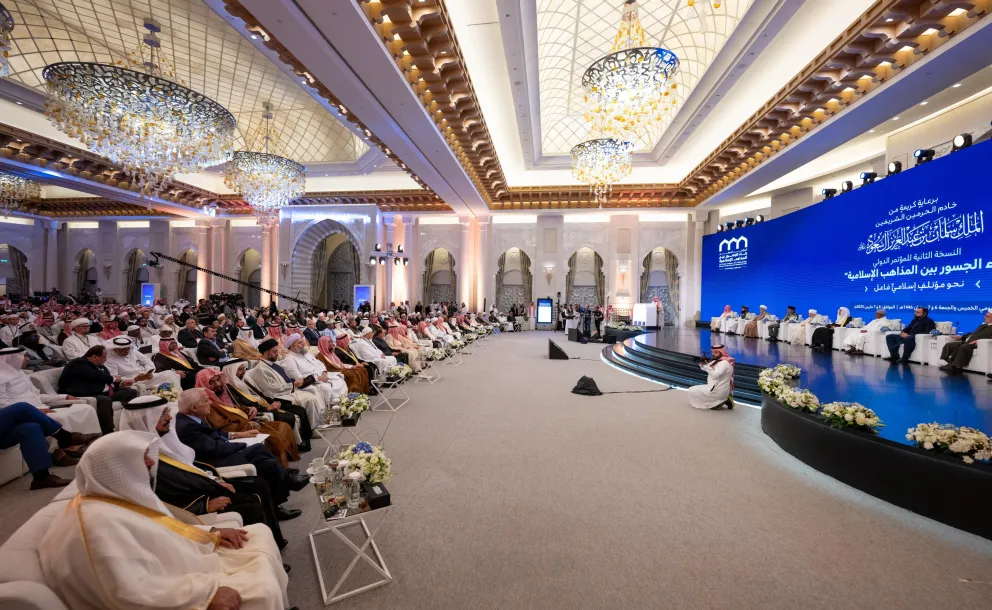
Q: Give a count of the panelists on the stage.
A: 9